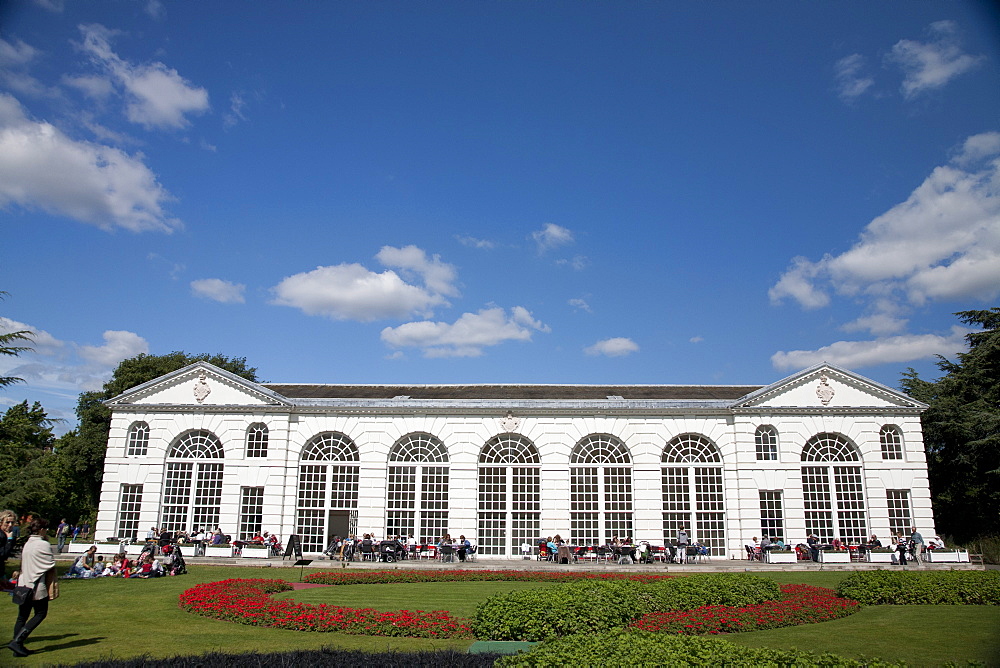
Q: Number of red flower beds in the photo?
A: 3